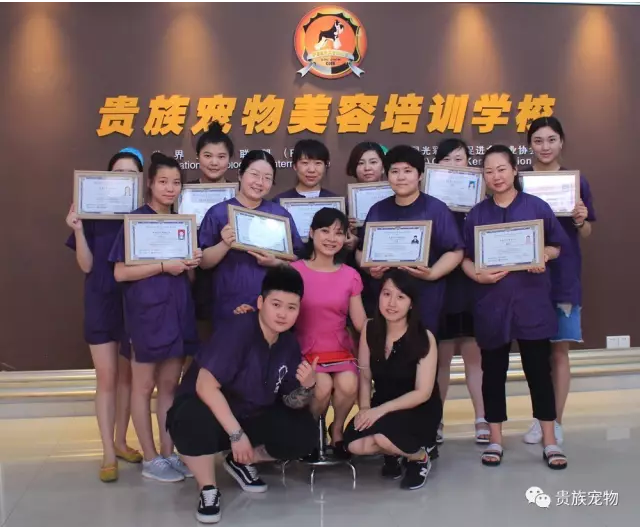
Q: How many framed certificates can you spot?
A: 10